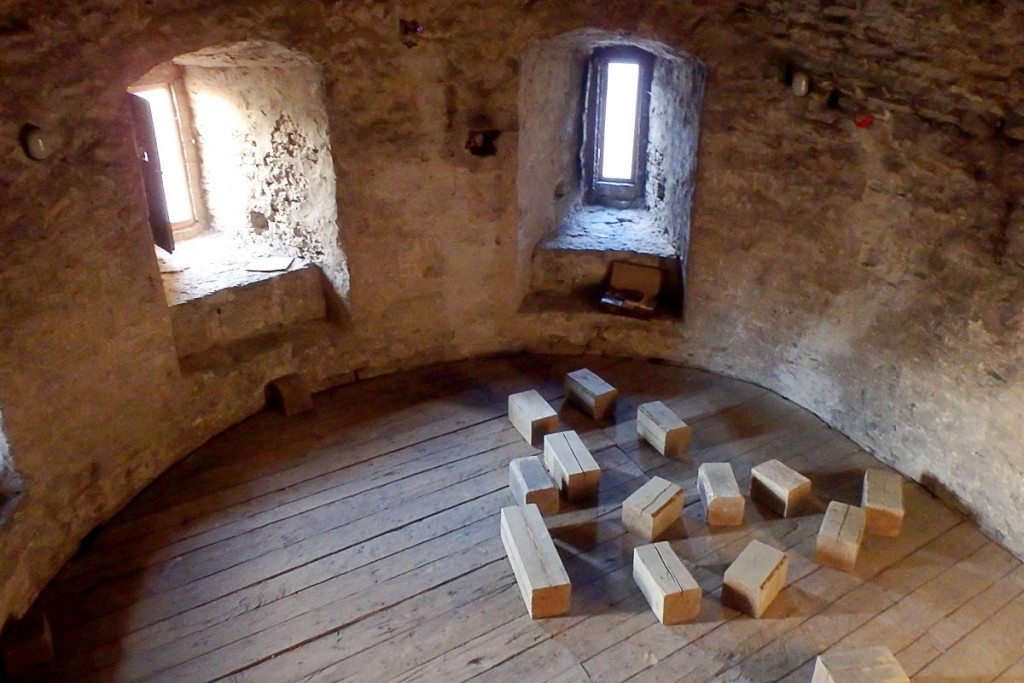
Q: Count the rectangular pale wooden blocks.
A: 14